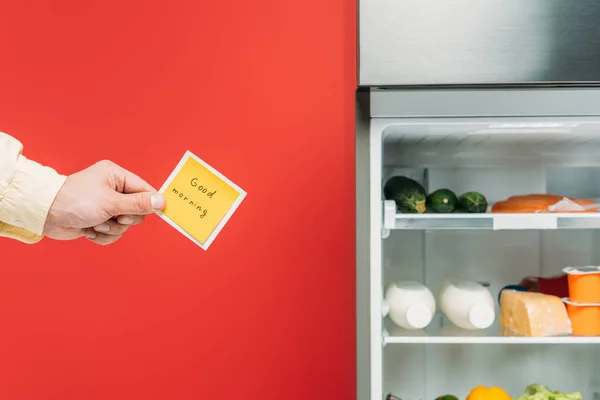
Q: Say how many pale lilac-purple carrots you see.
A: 0